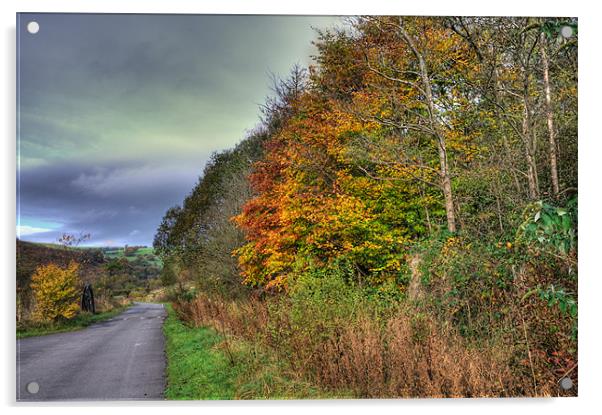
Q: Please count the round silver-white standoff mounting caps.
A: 4